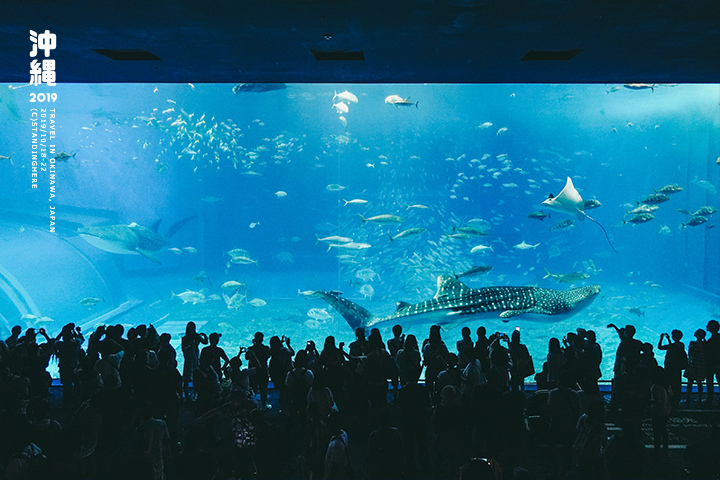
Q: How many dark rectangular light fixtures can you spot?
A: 3